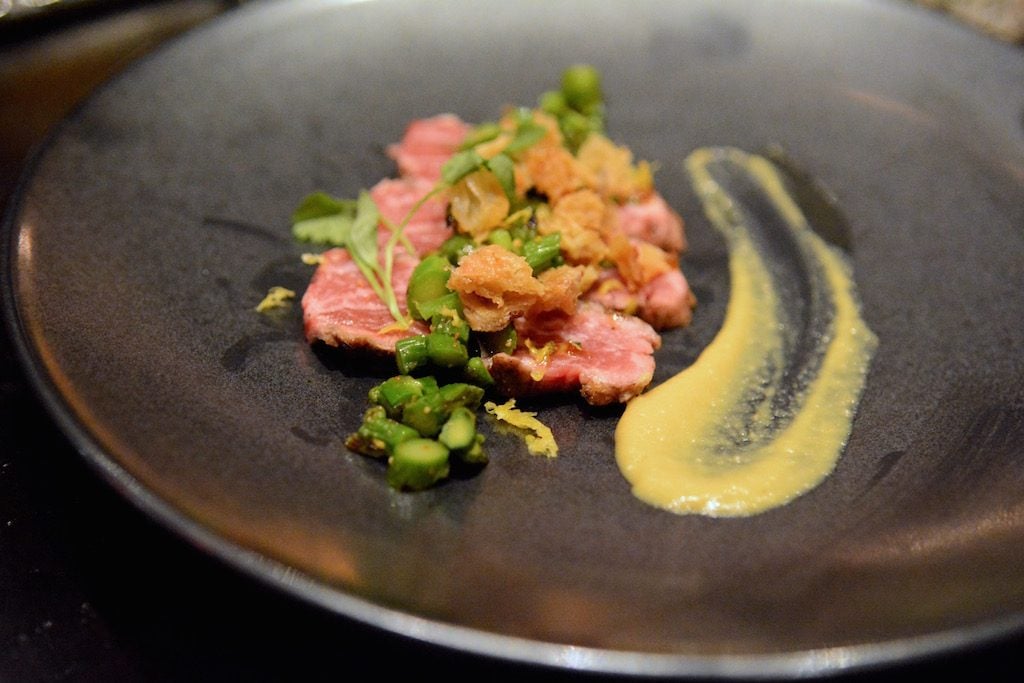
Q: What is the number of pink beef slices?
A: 6